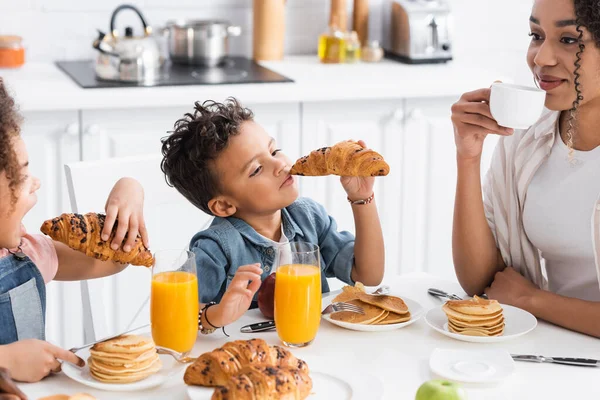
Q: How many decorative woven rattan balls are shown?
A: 0